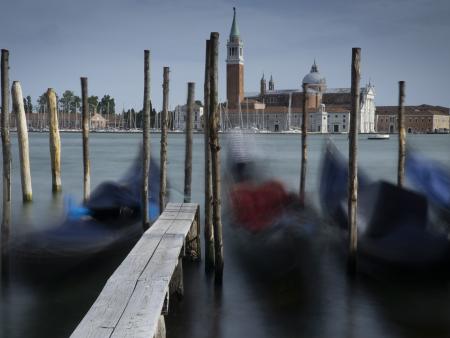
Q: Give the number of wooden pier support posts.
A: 12